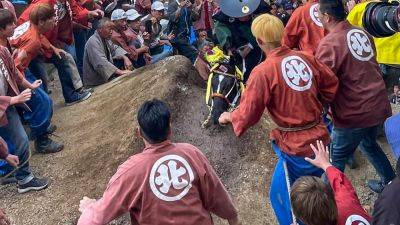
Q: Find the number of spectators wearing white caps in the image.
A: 3